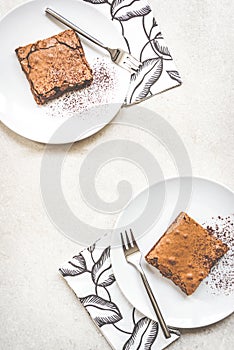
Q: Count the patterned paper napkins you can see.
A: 2